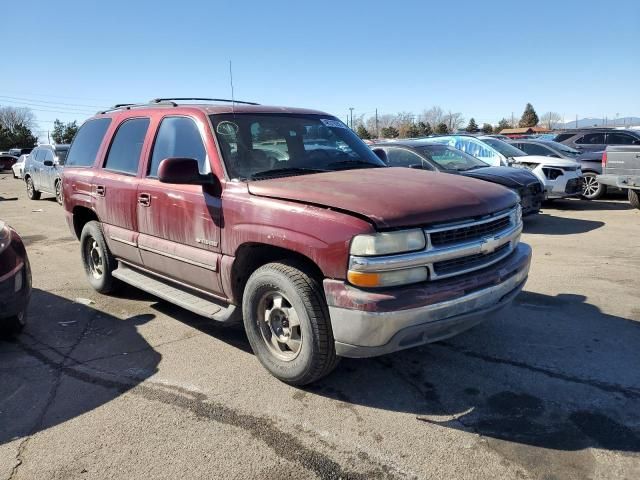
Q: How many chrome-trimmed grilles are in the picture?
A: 1